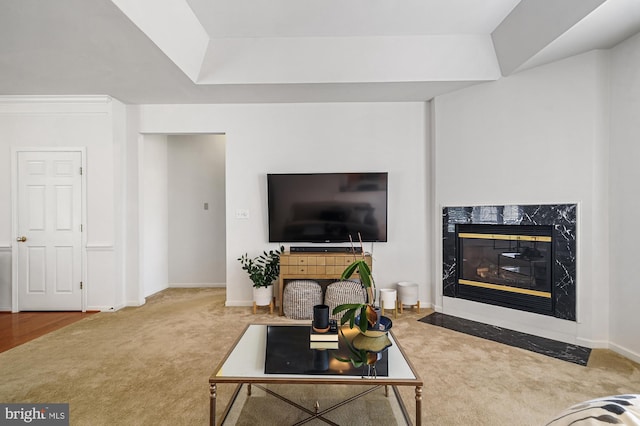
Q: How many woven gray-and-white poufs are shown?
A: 2